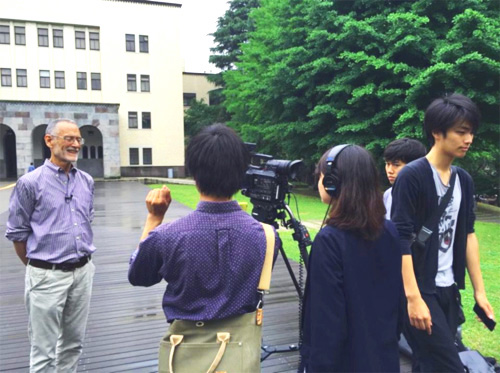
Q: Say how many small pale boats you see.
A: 0